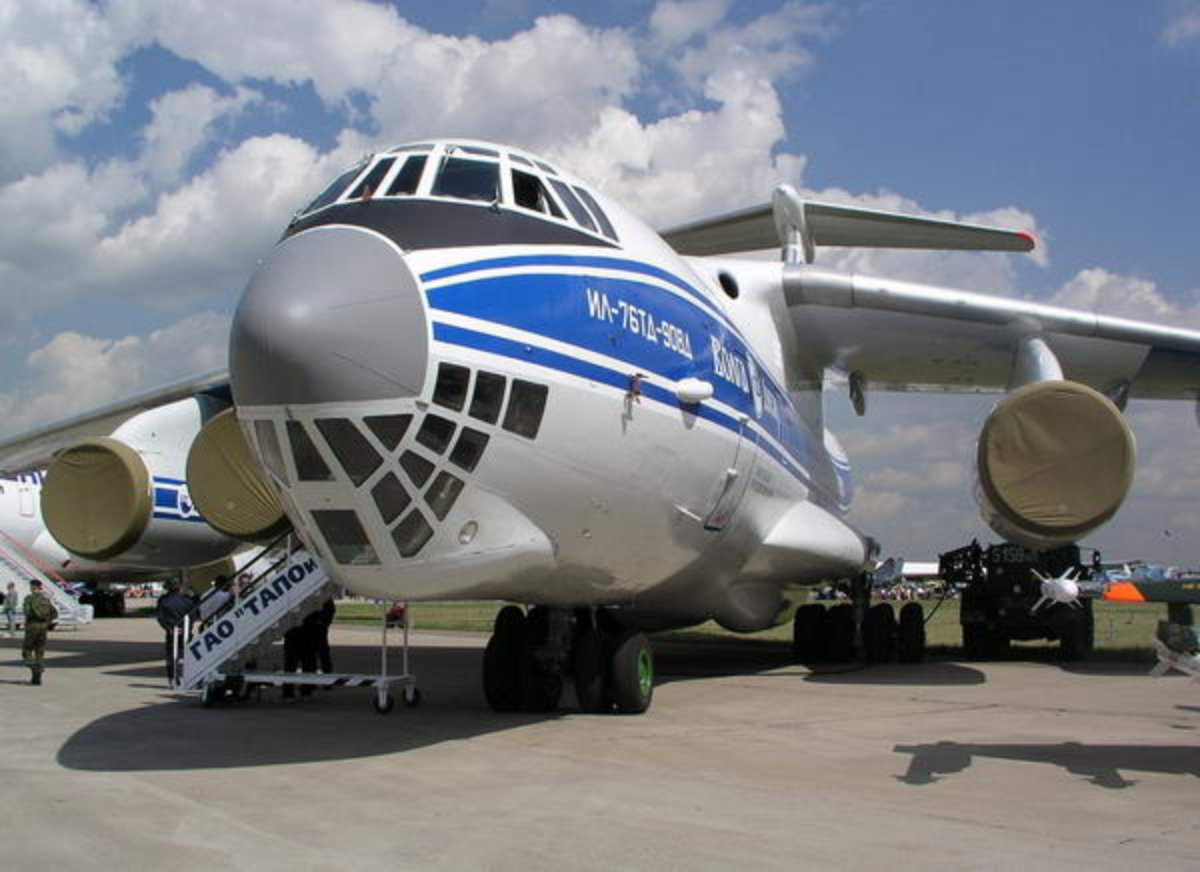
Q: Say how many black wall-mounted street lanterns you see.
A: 0